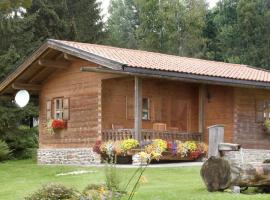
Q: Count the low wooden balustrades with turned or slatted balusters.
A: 1